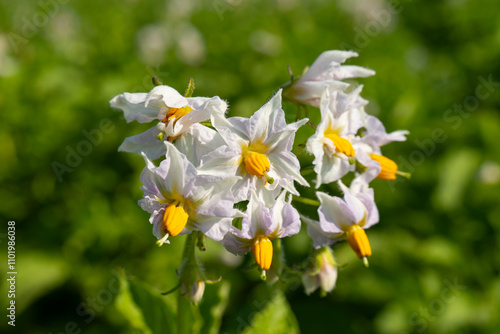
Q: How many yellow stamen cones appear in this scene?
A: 7